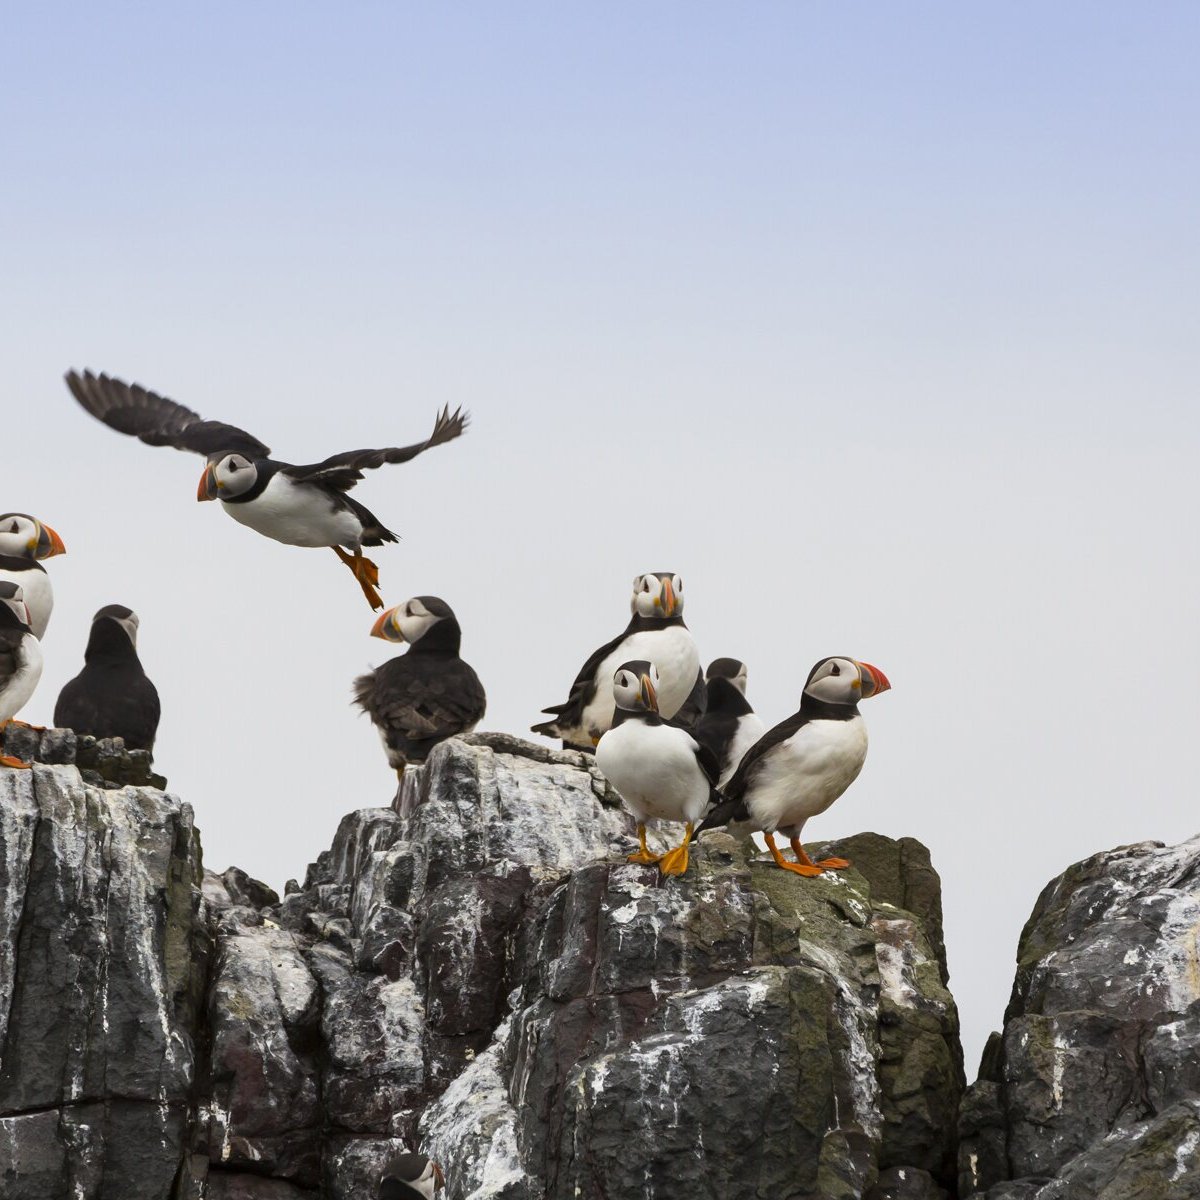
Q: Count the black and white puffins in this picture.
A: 10